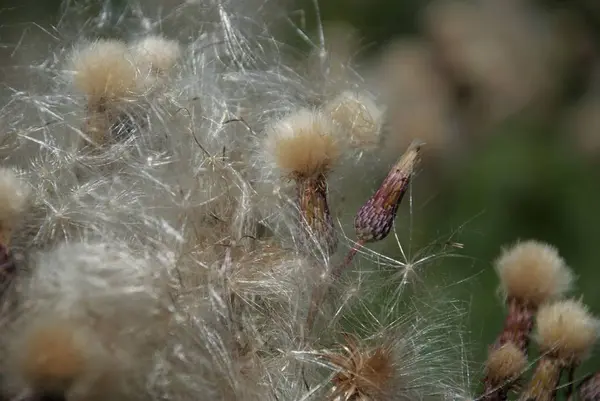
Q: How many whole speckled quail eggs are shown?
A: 0